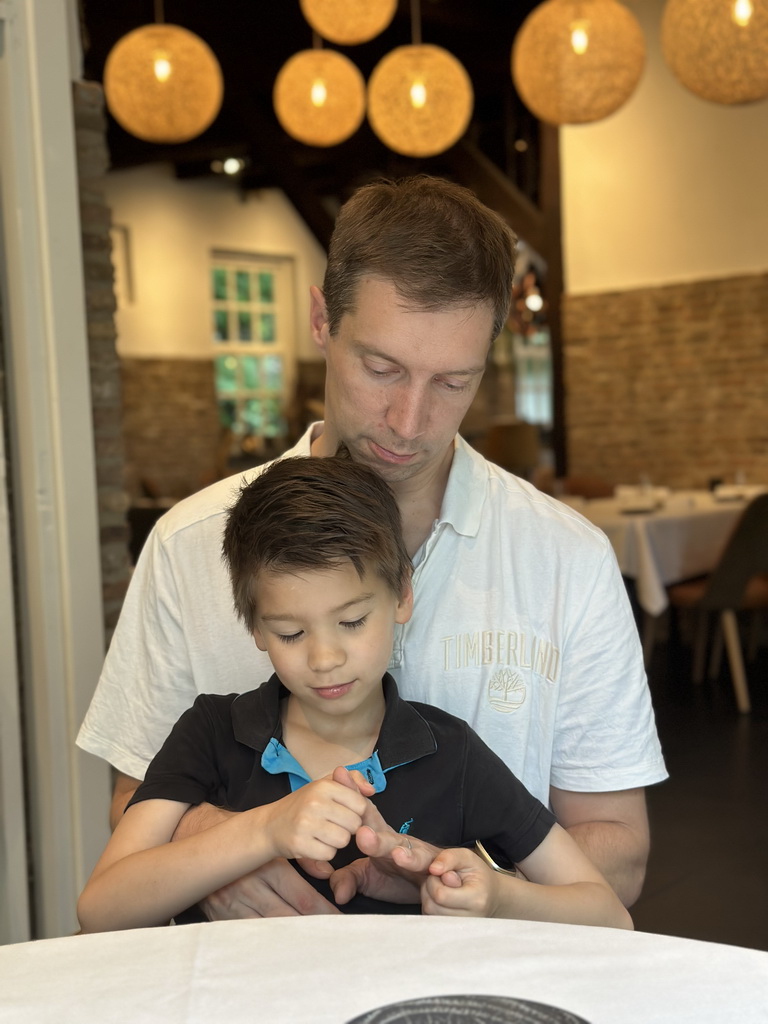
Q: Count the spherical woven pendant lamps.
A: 6